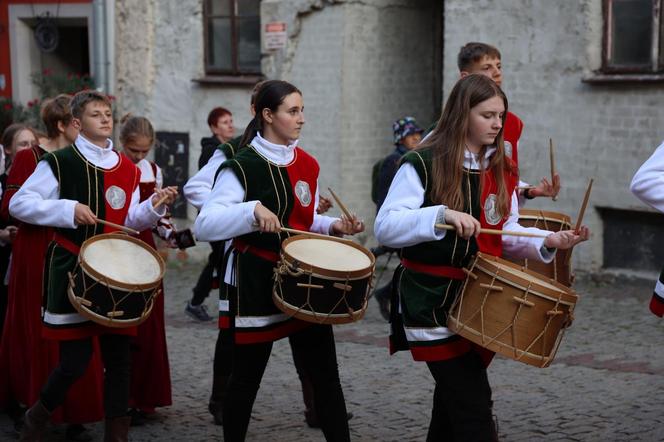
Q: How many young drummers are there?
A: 4